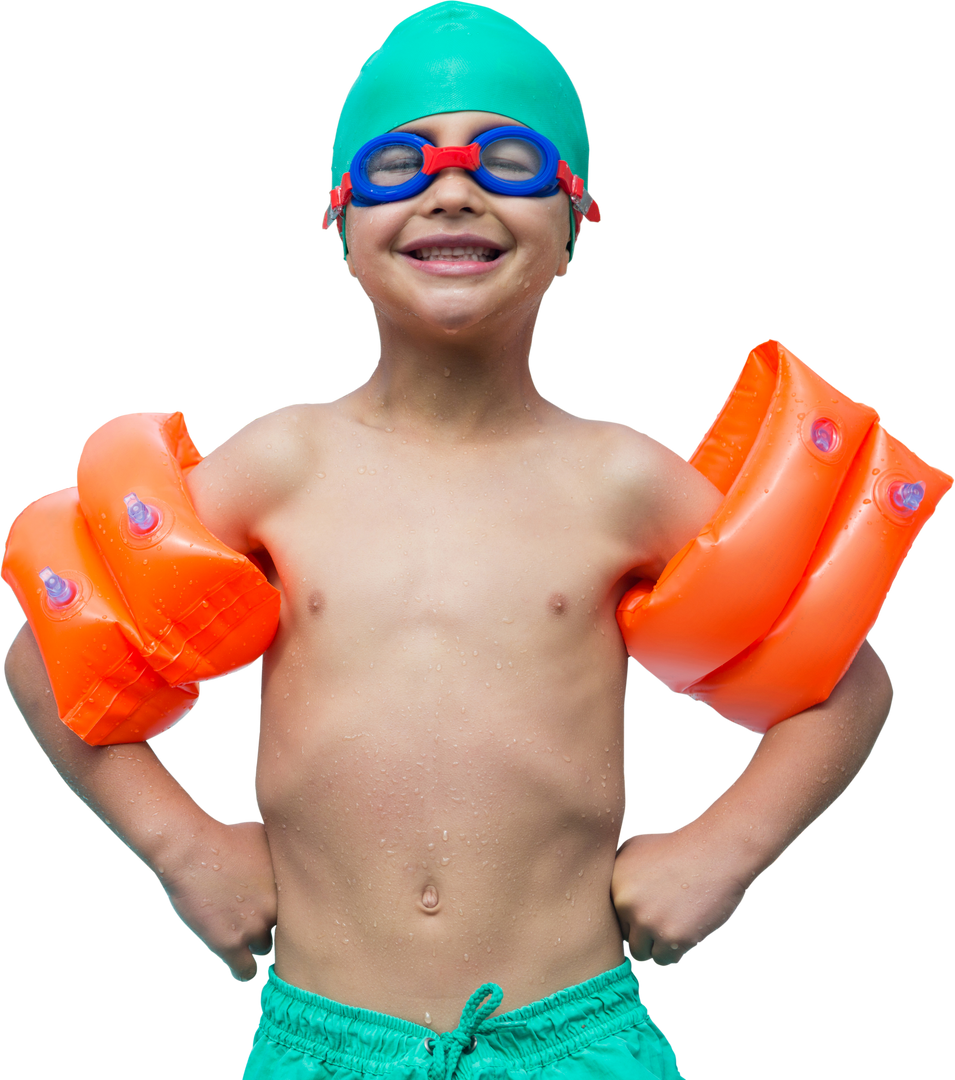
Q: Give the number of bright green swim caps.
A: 1